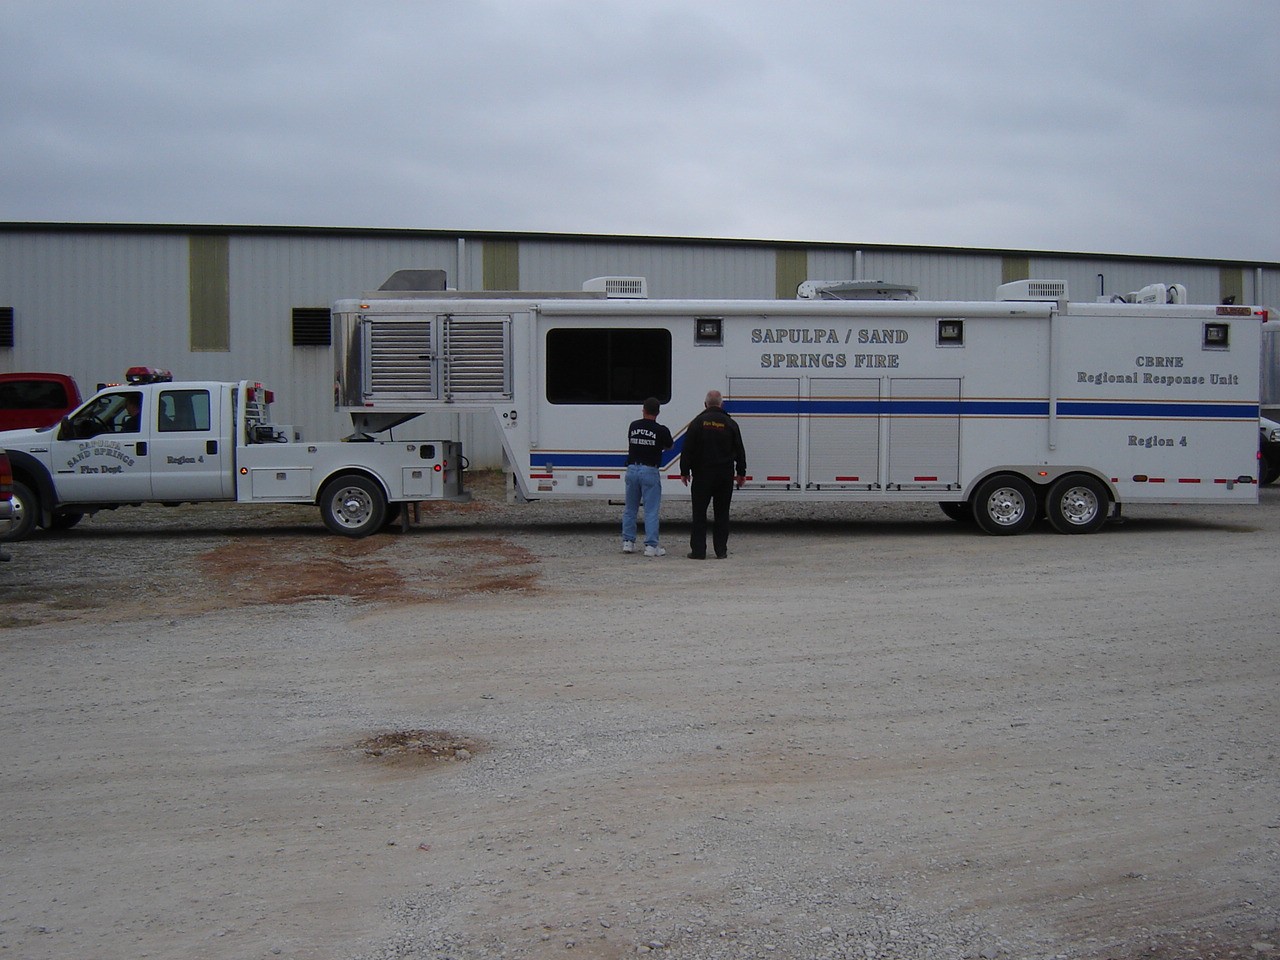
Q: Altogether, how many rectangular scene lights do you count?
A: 3